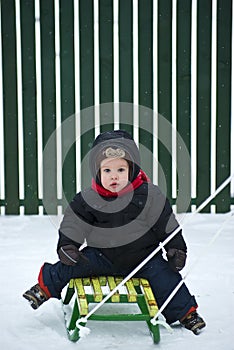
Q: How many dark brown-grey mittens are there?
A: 2